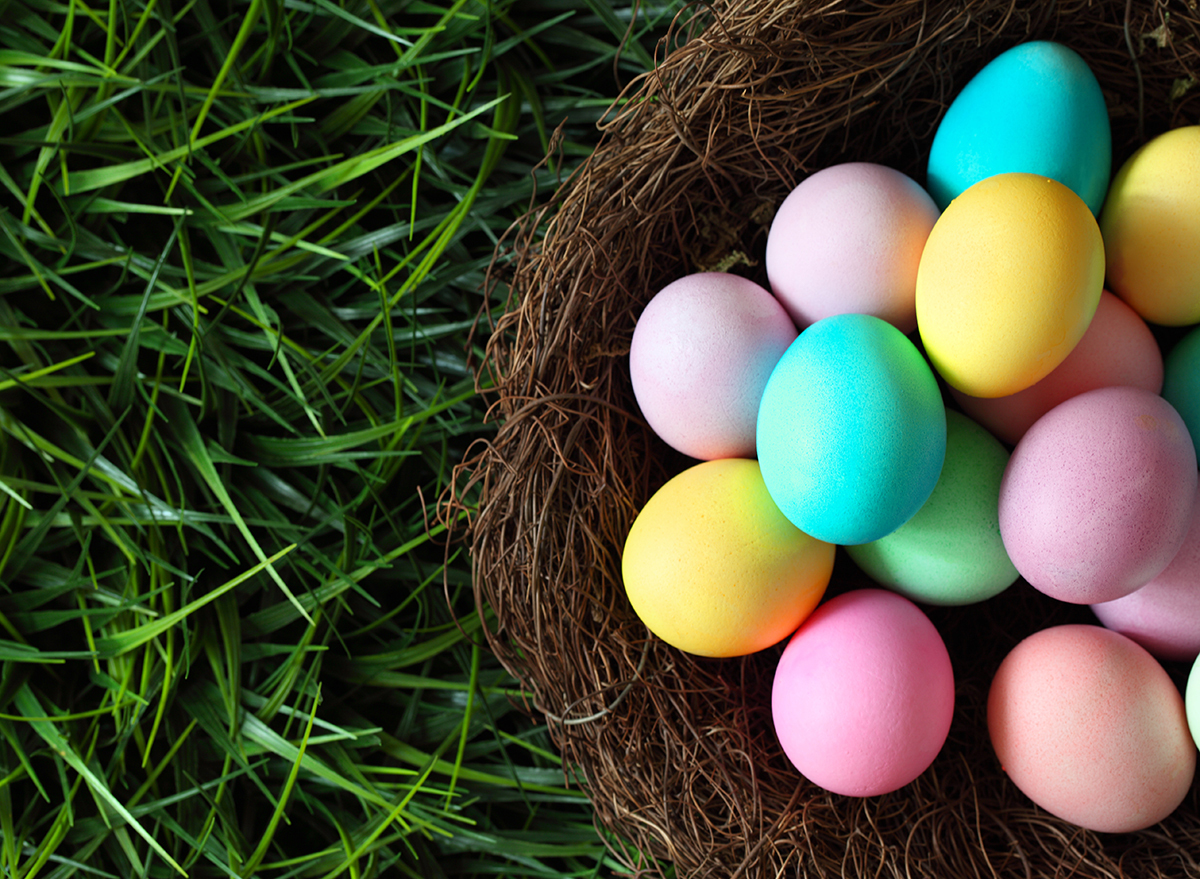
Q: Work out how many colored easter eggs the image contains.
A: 15